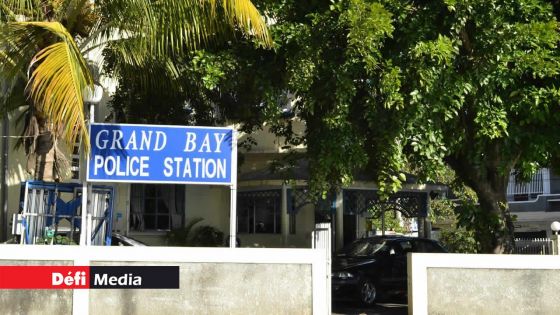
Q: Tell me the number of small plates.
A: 0